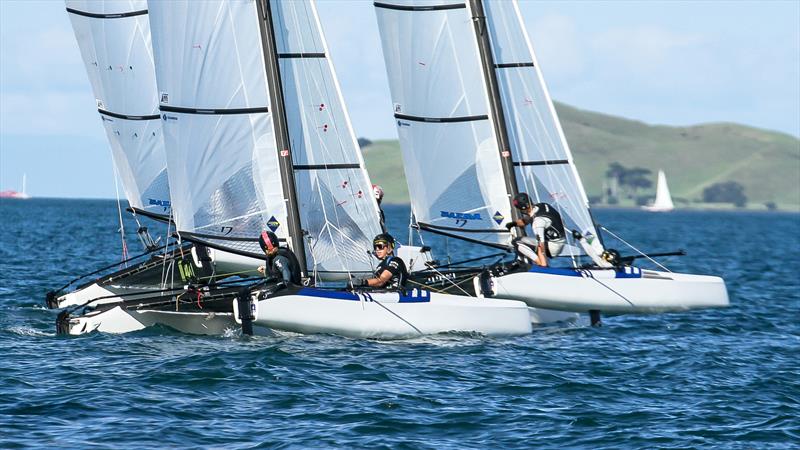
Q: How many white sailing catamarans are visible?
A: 3